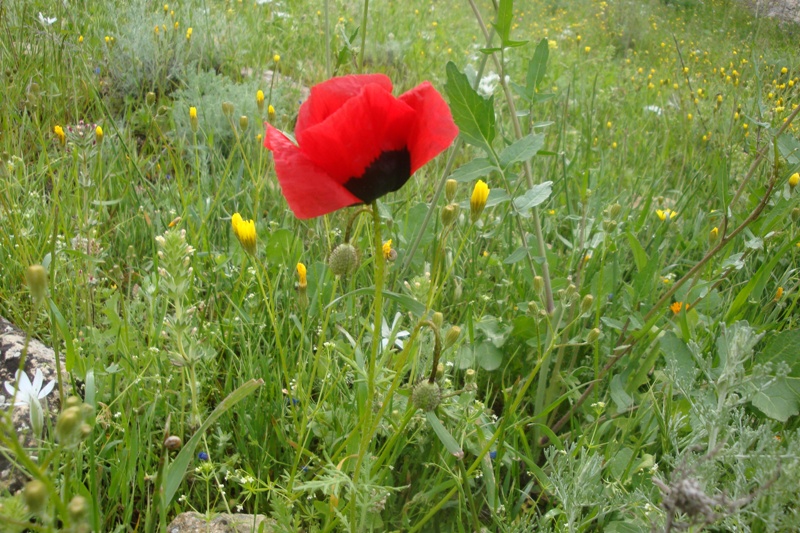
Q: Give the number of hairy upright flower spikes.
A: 1